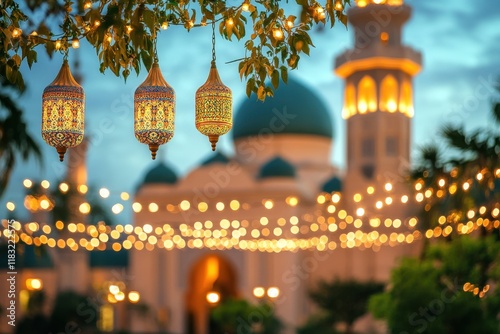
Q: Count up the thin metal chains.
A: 3